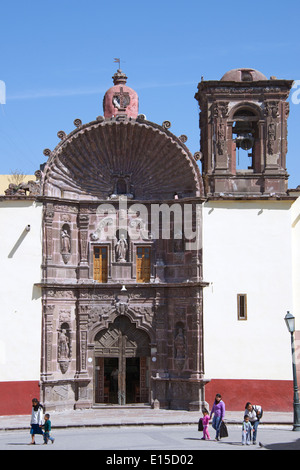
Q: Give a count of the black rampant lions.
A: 0